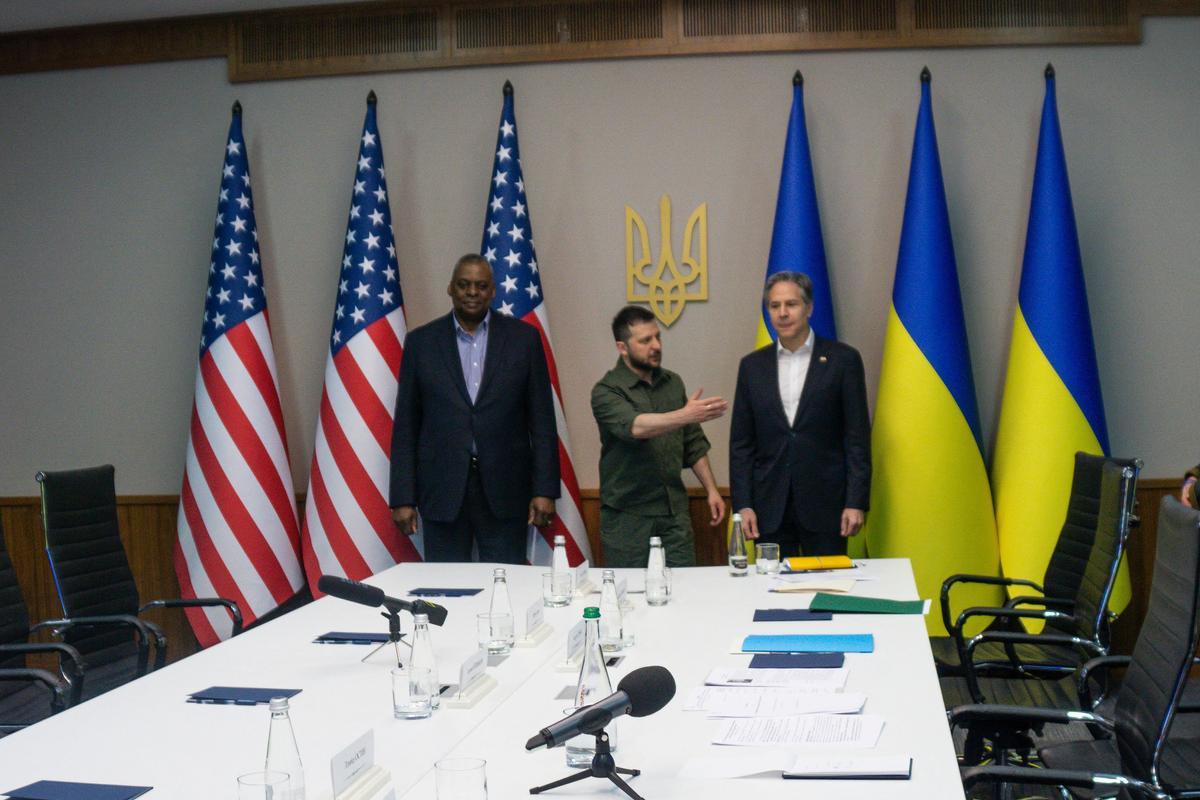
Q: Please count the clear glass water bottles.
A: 8